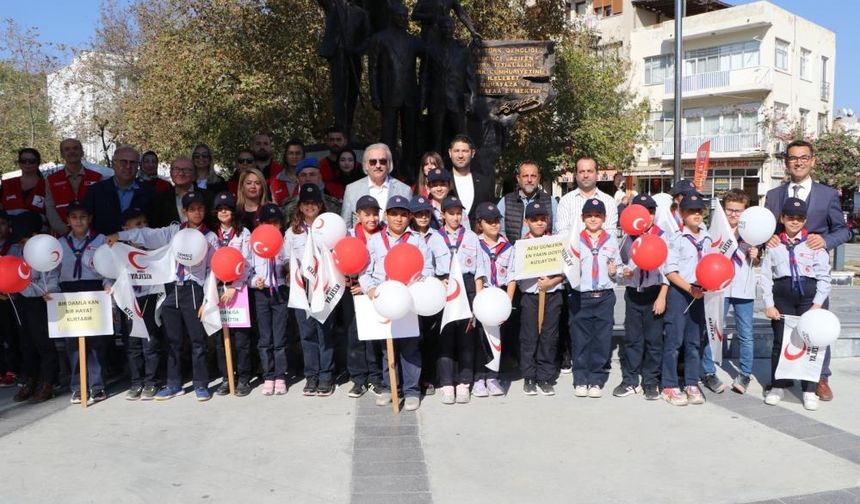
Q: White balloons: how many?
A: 9